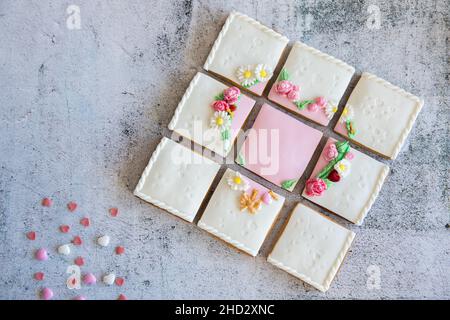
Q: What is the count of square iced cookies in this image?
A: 9